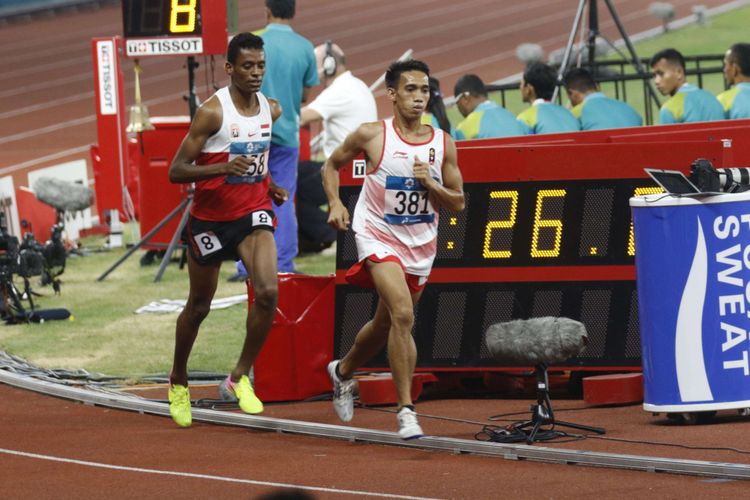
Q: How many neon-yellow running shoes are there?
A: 2